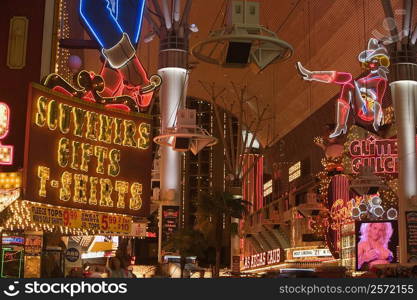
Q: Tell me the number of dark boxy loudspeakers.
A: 2